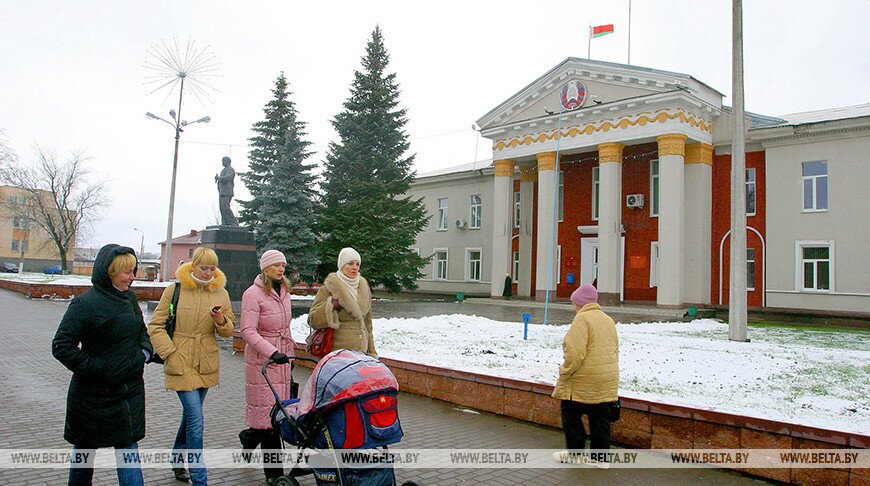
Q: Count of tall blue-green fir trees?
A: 2